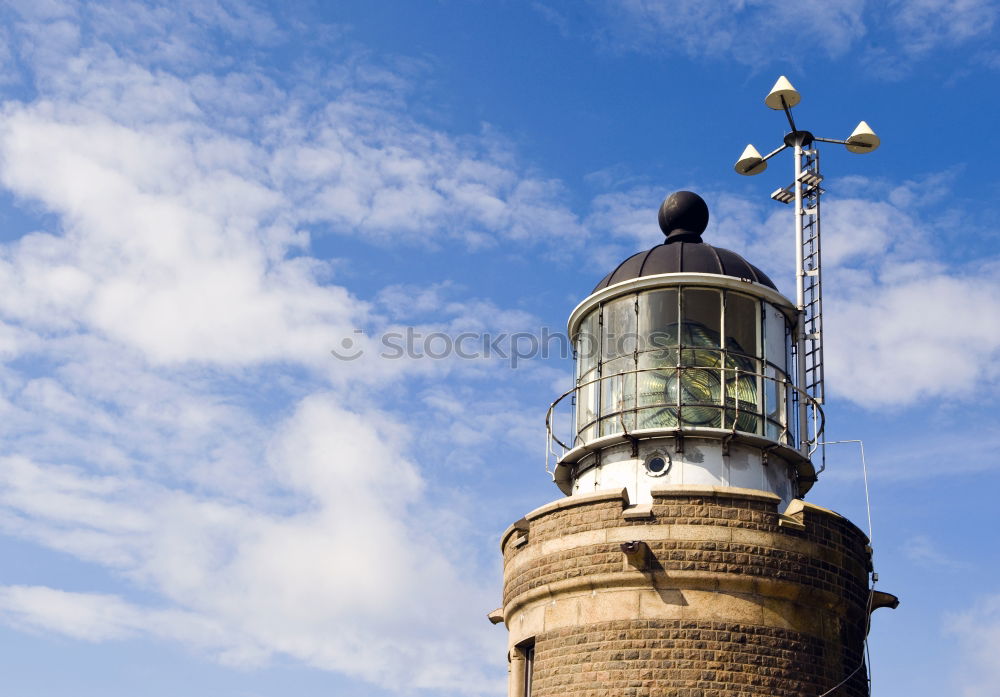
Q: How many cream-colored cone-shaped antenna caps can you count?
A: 3